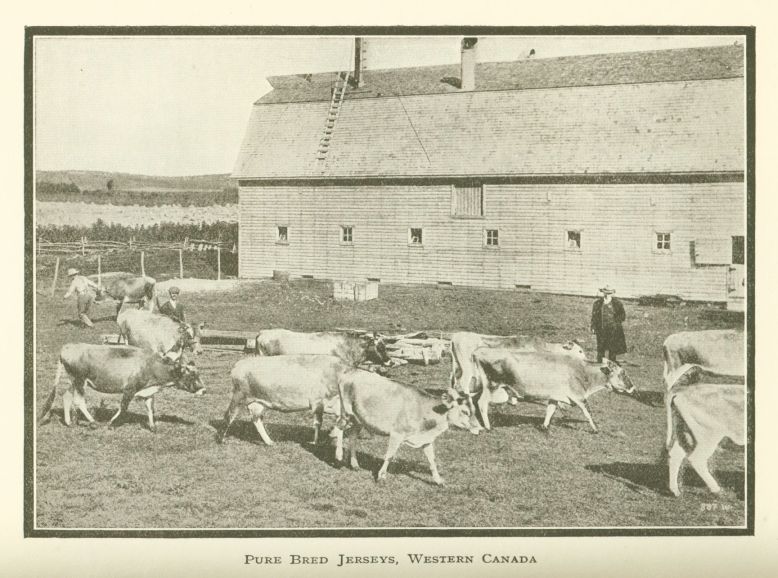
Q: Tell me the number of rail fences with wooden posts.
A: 1